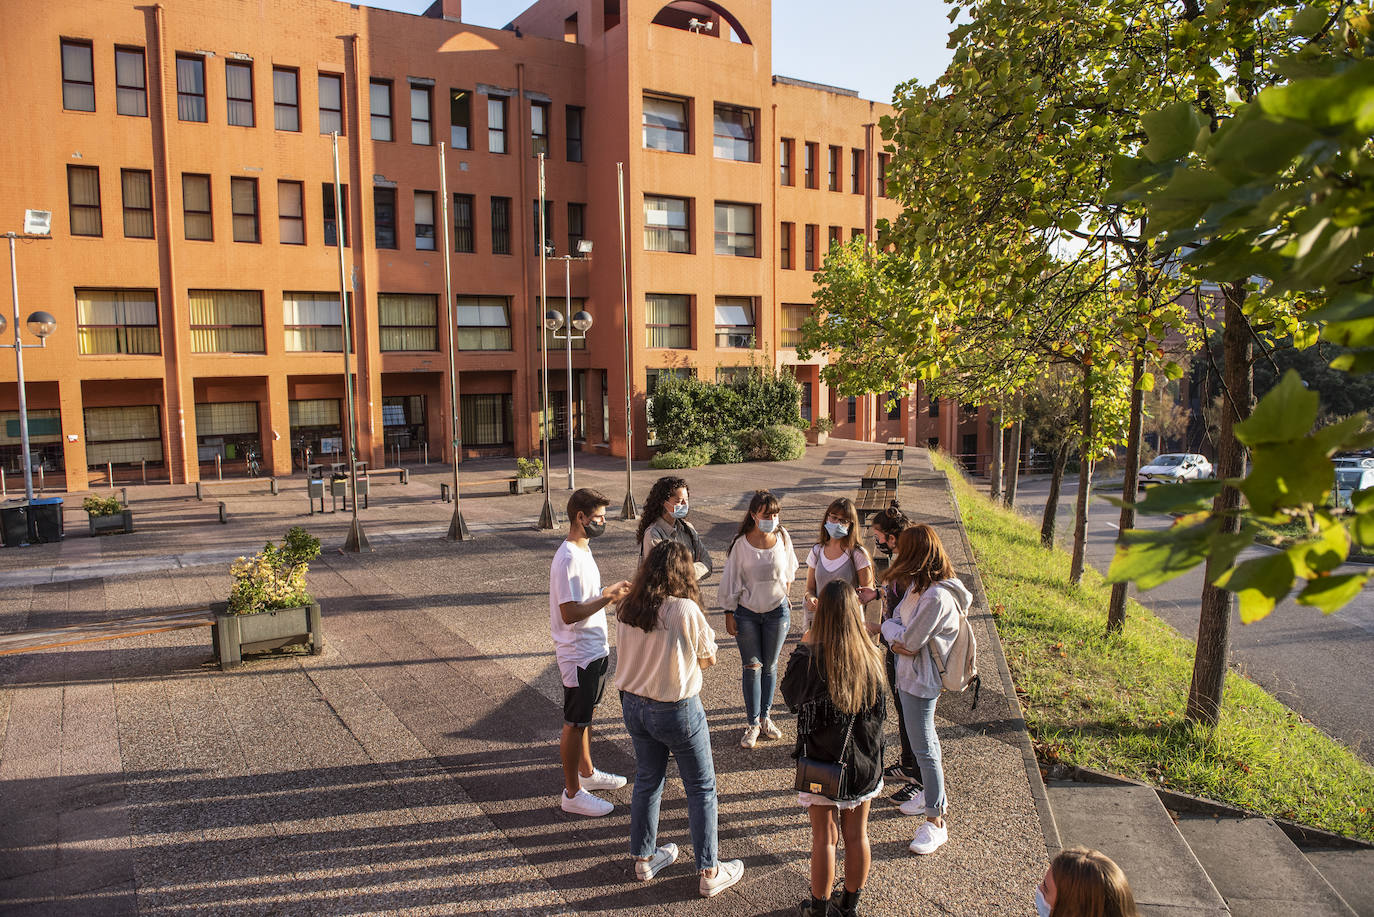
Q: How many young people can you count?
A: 9